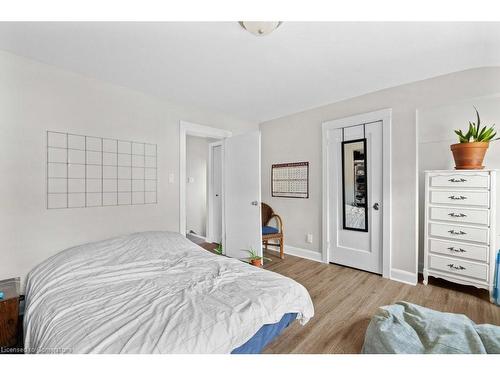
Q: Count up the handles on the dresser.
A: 6